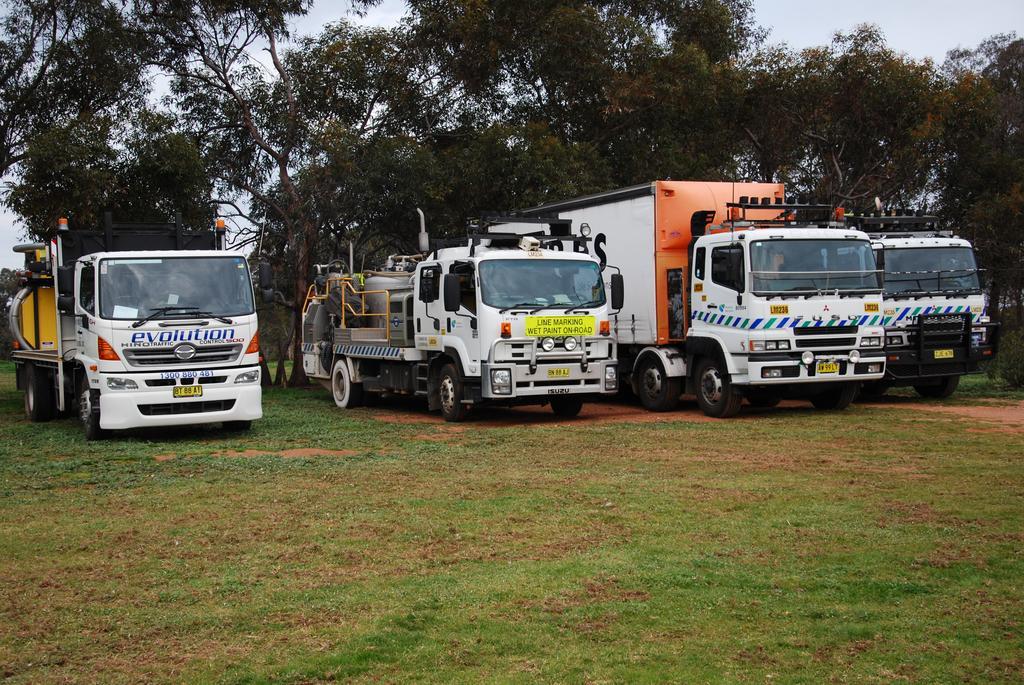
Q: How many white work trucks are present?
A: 4